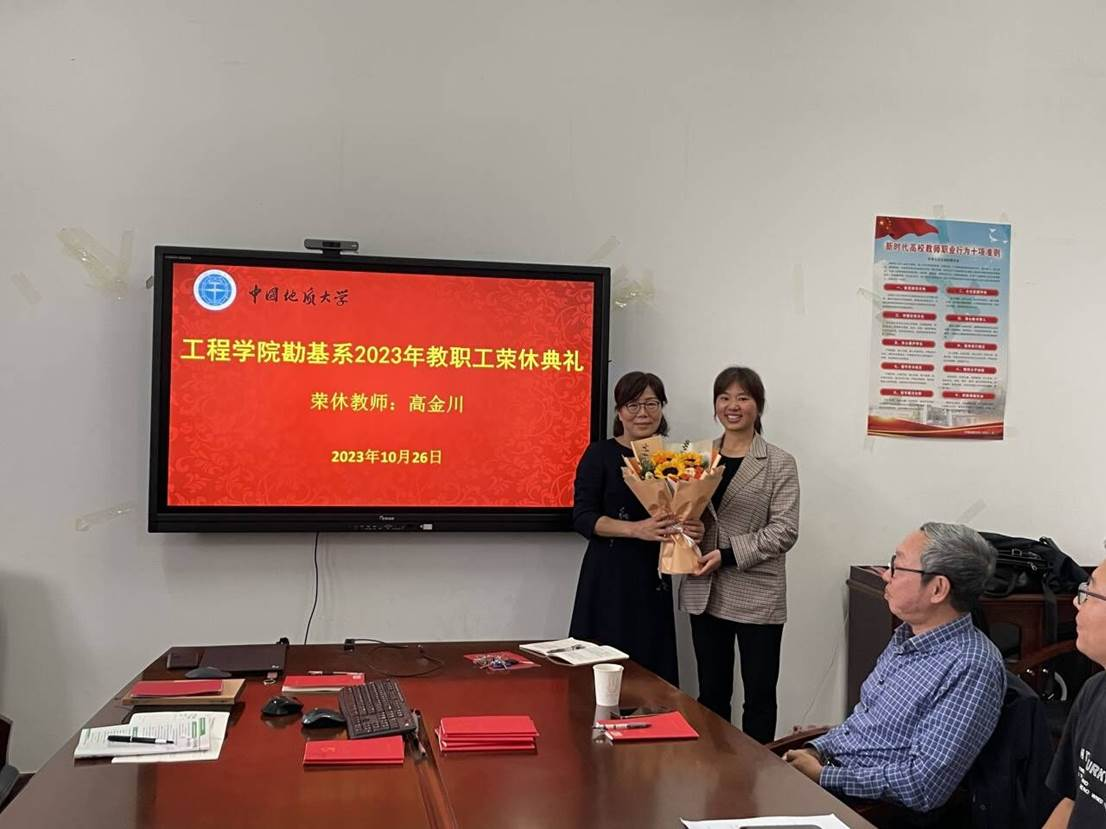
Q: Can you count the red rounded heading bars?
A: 10